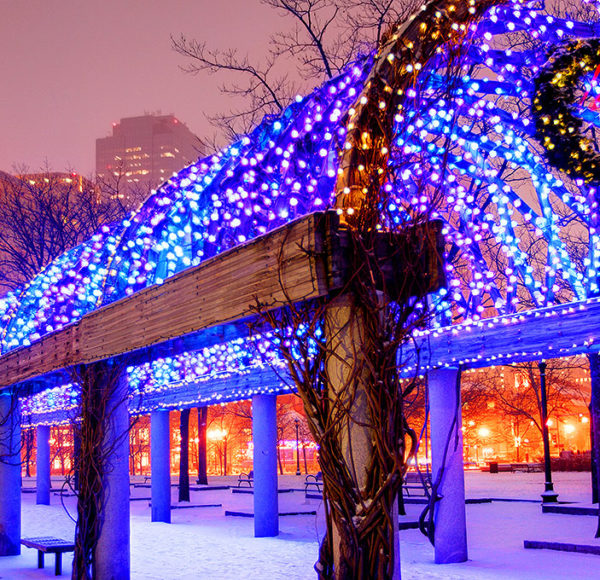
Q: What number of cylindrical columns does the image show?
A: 7